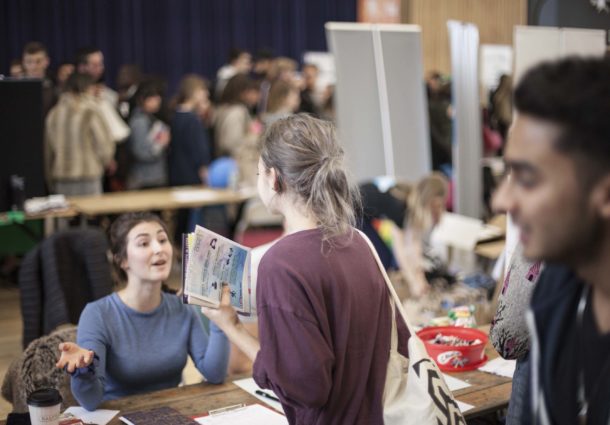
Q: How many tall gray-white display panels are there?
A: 3